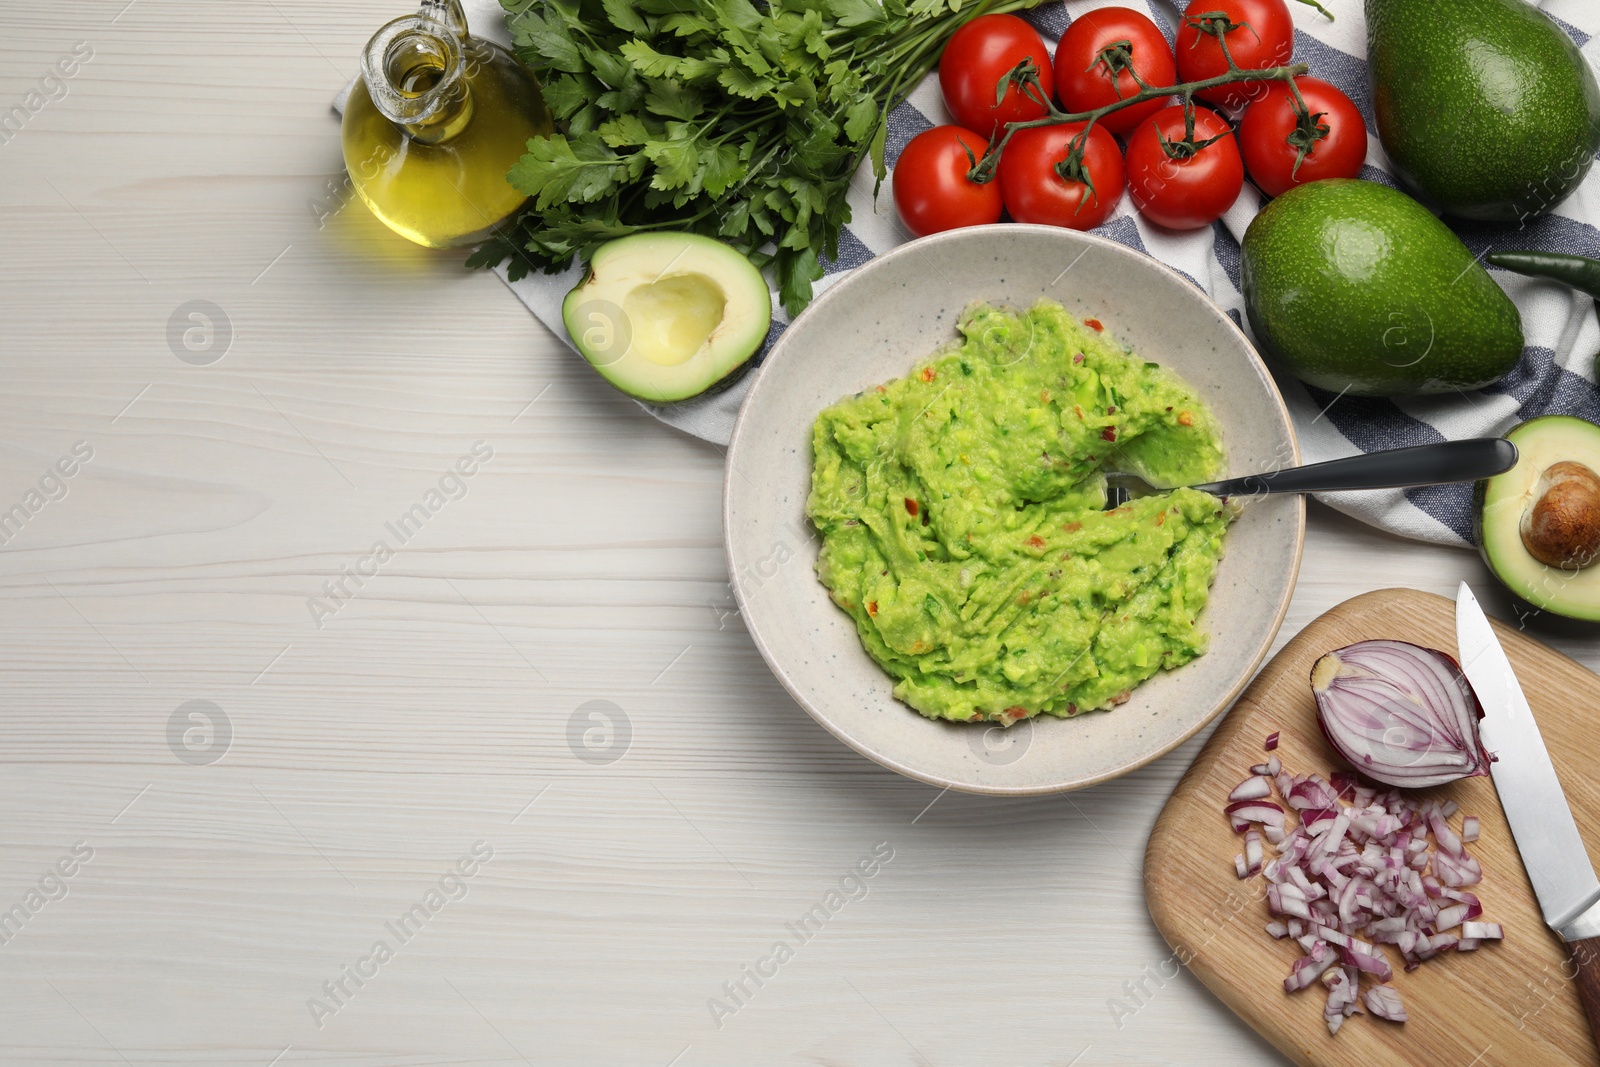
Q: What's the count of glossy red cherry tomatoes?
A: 7